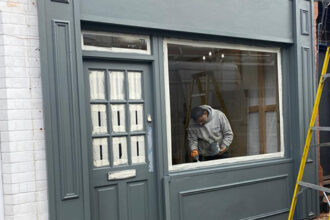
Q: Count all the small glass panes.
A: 9